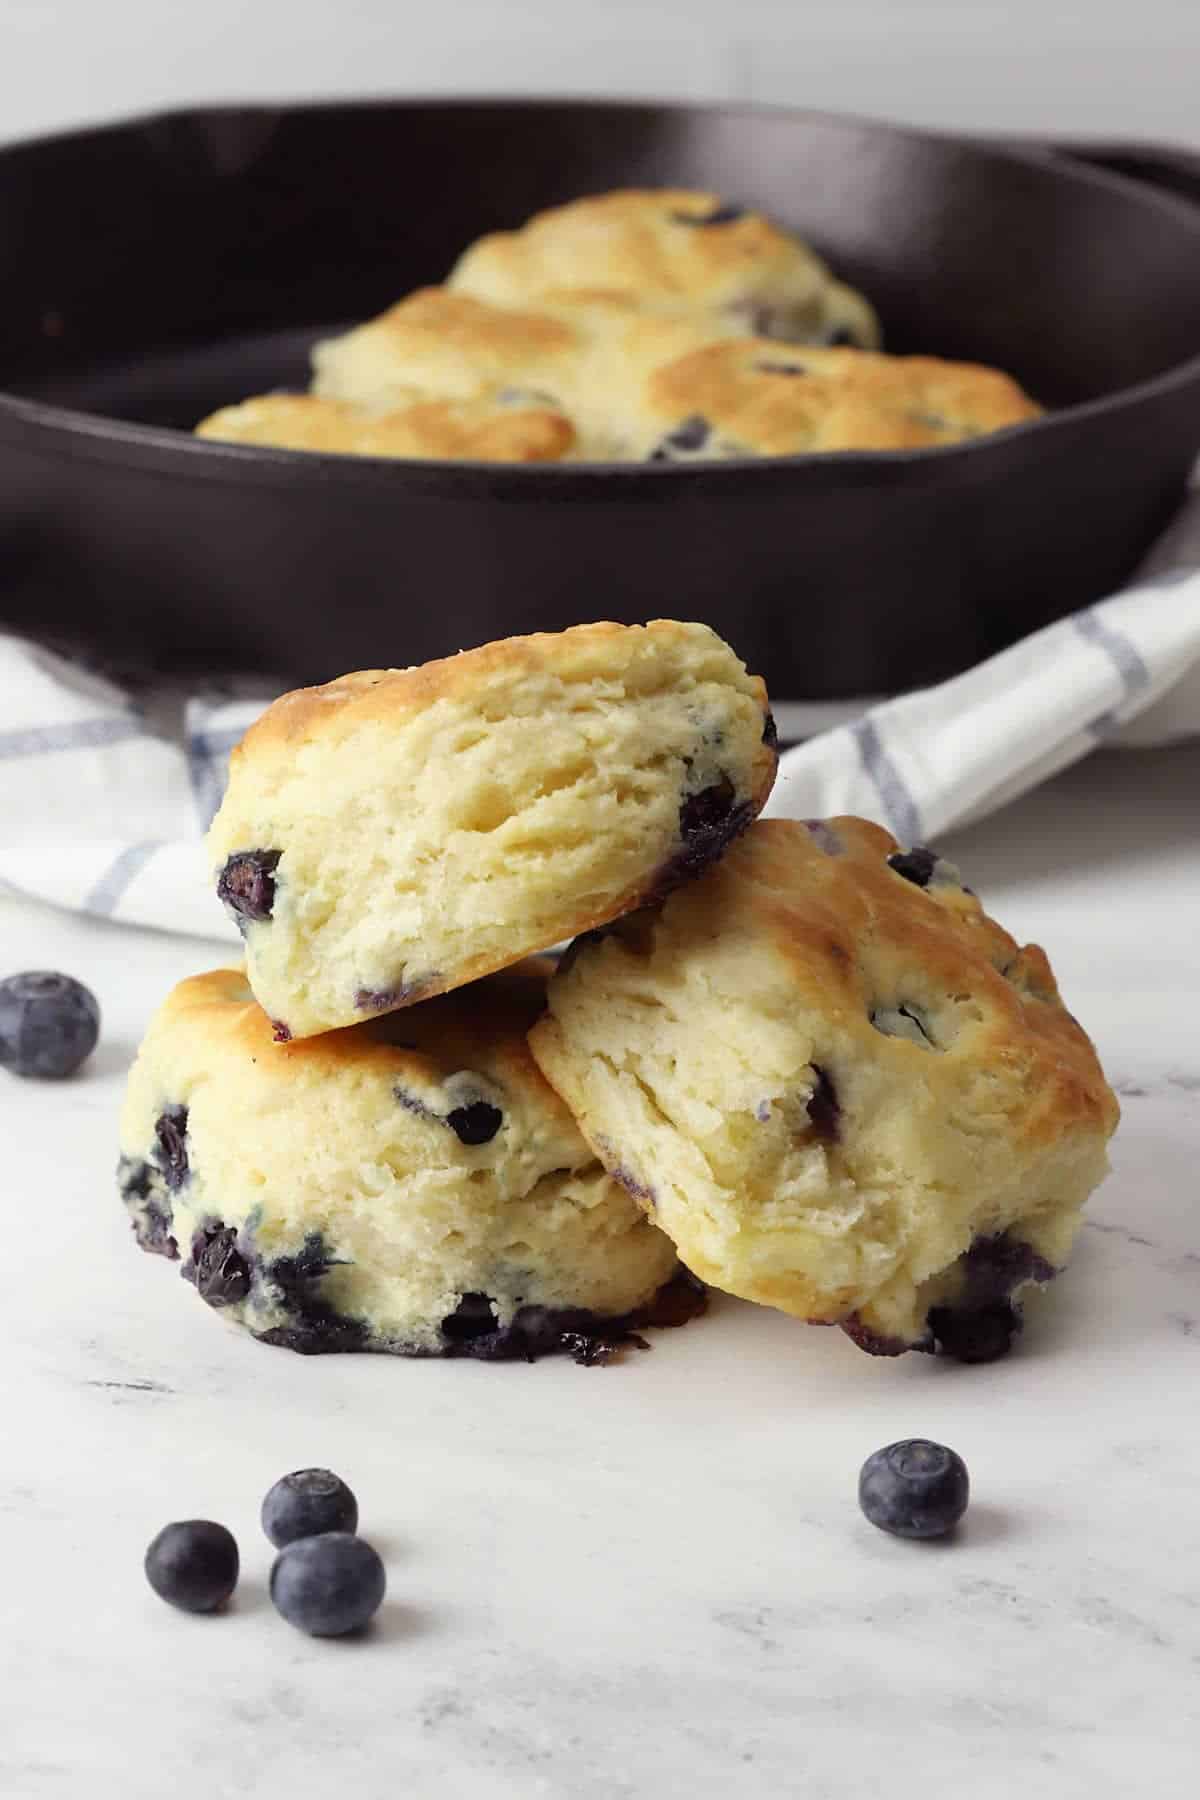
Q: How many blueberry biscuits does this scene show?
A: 7